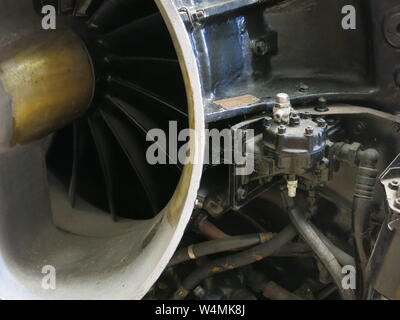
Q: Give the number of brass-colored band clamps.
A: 2